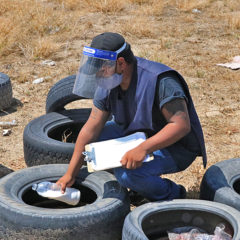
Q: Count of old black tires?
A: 6